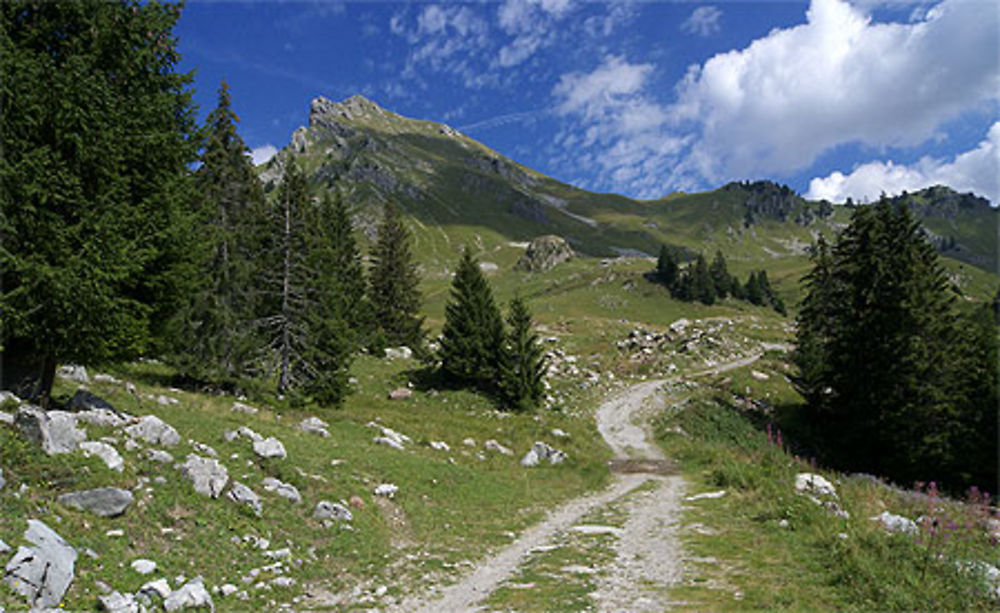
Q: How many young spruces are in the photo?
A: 2